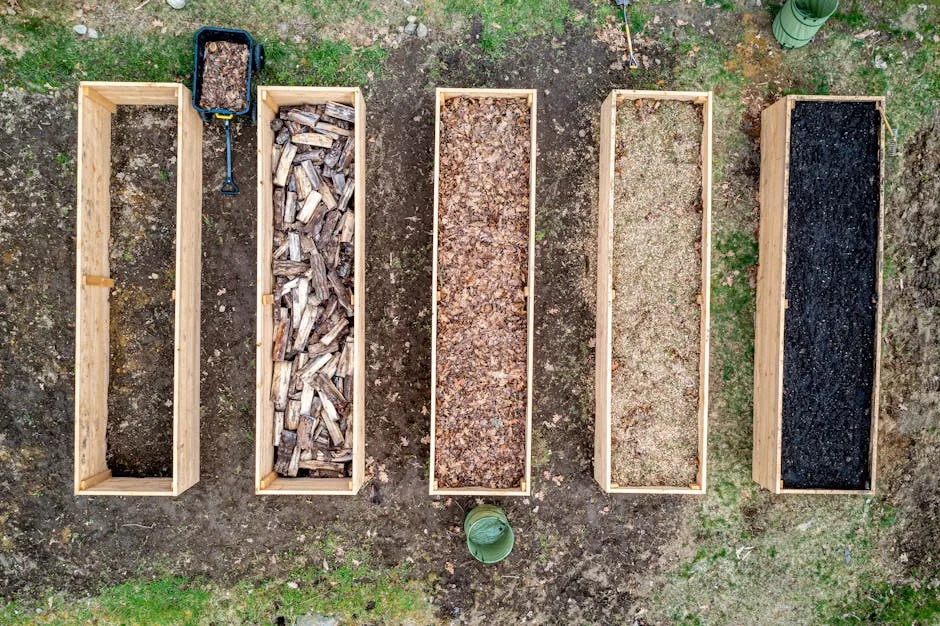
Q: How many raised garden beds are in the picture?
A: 5